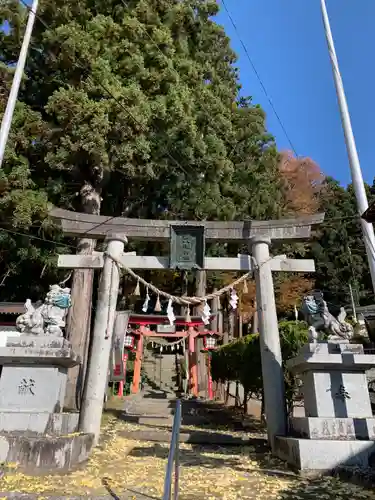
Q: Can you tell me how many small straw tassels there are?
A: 4